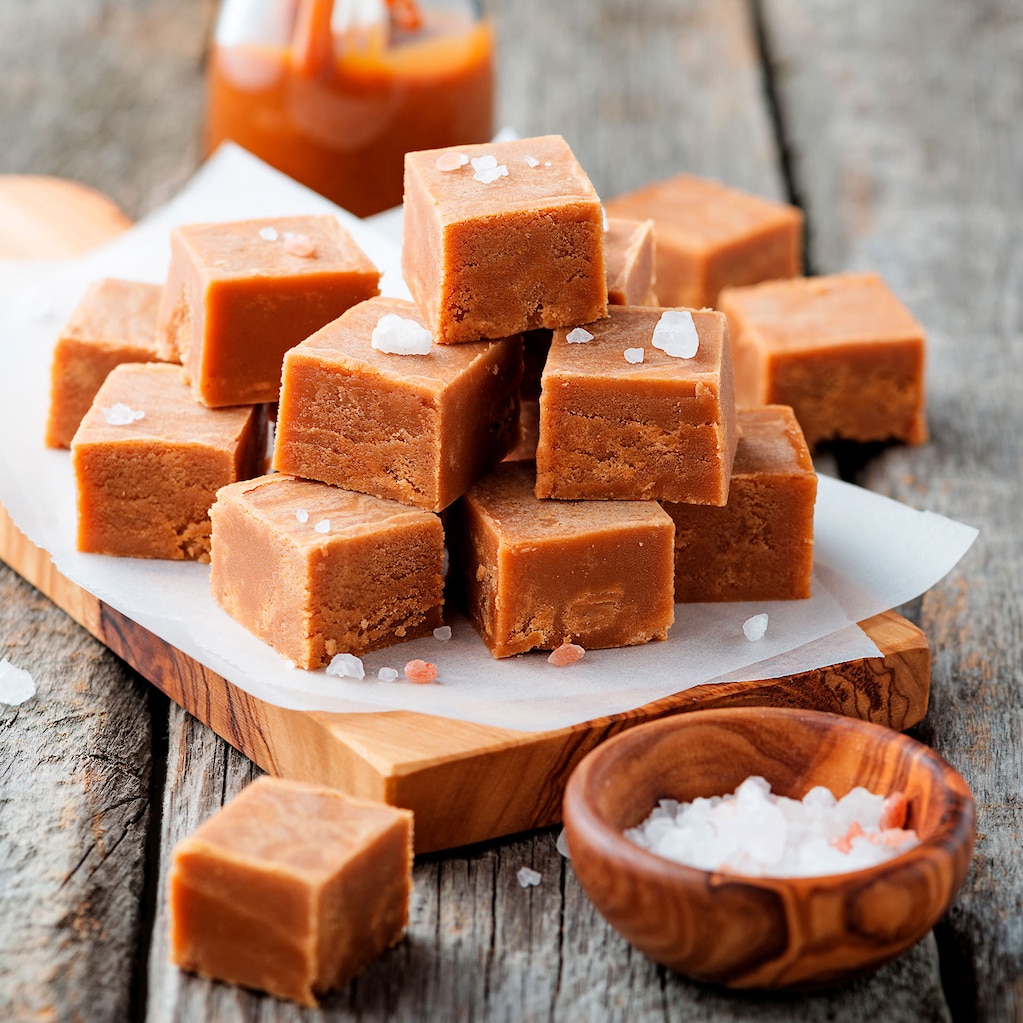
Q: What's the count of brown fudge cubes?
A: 13